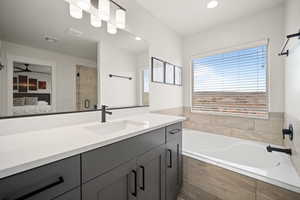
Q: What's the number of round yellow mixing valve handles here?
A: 0